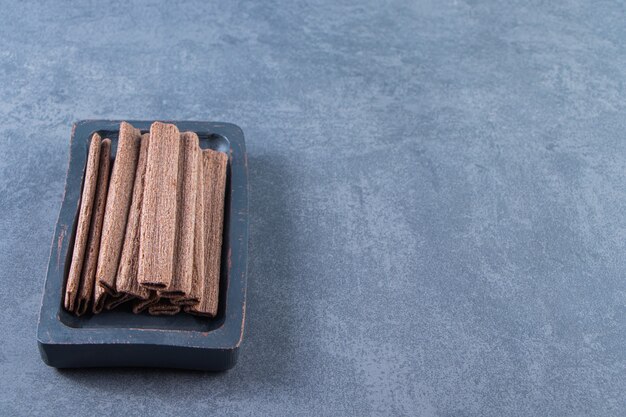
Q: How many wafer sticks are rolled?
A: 12